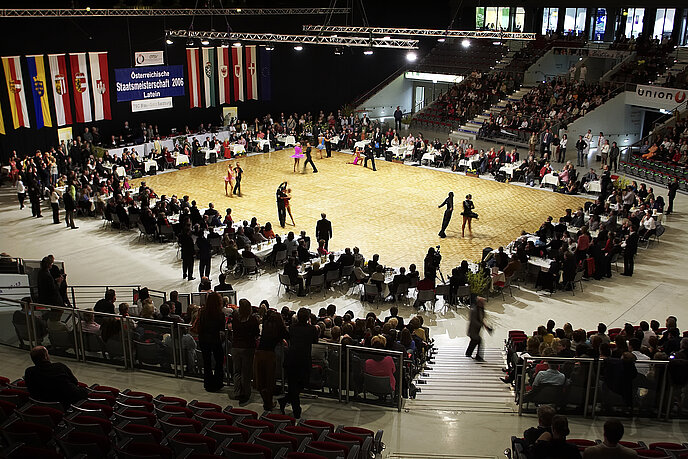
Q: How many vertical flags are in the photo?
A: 12